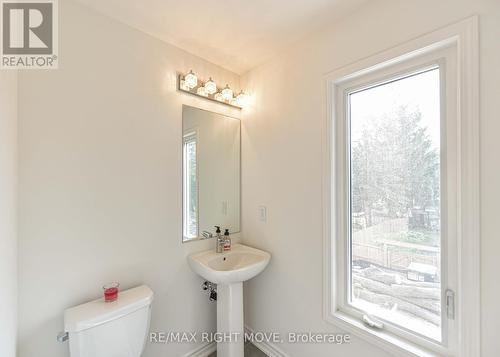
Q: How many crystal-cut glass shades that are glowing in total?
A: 4